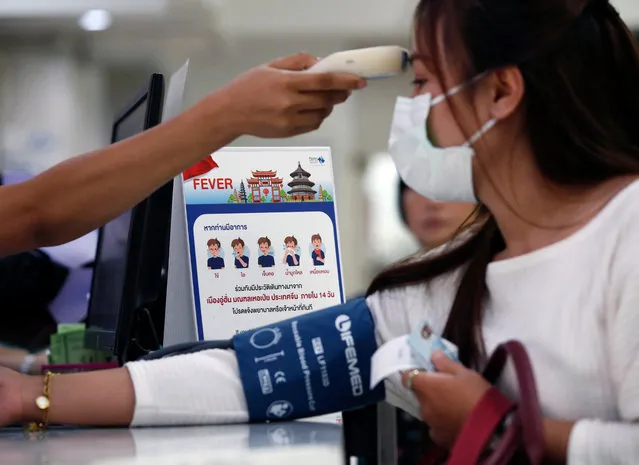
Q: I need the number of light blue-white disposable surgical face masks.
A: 1